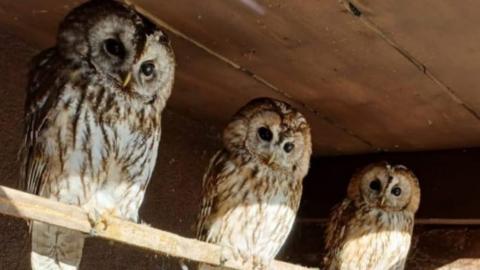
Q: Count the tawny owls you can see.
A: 3